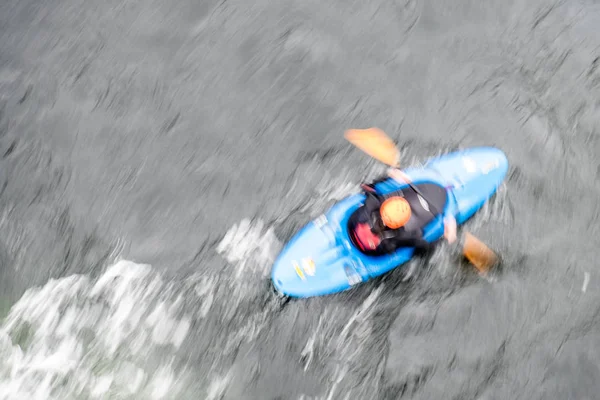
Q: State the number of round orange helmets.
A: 1